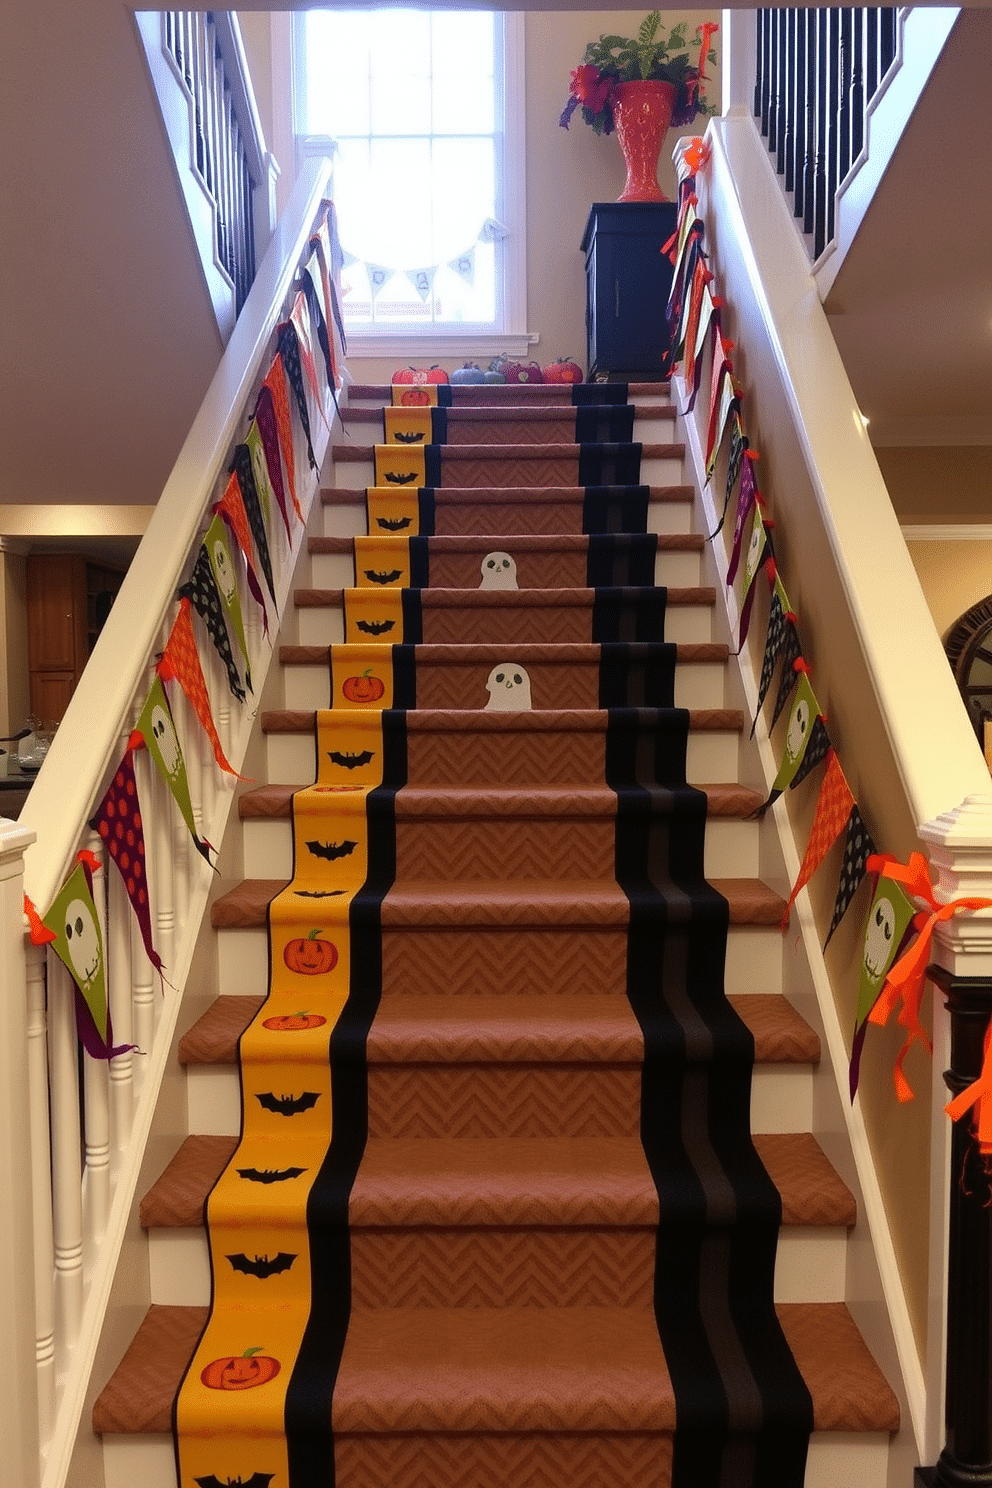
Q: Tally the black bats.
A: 12